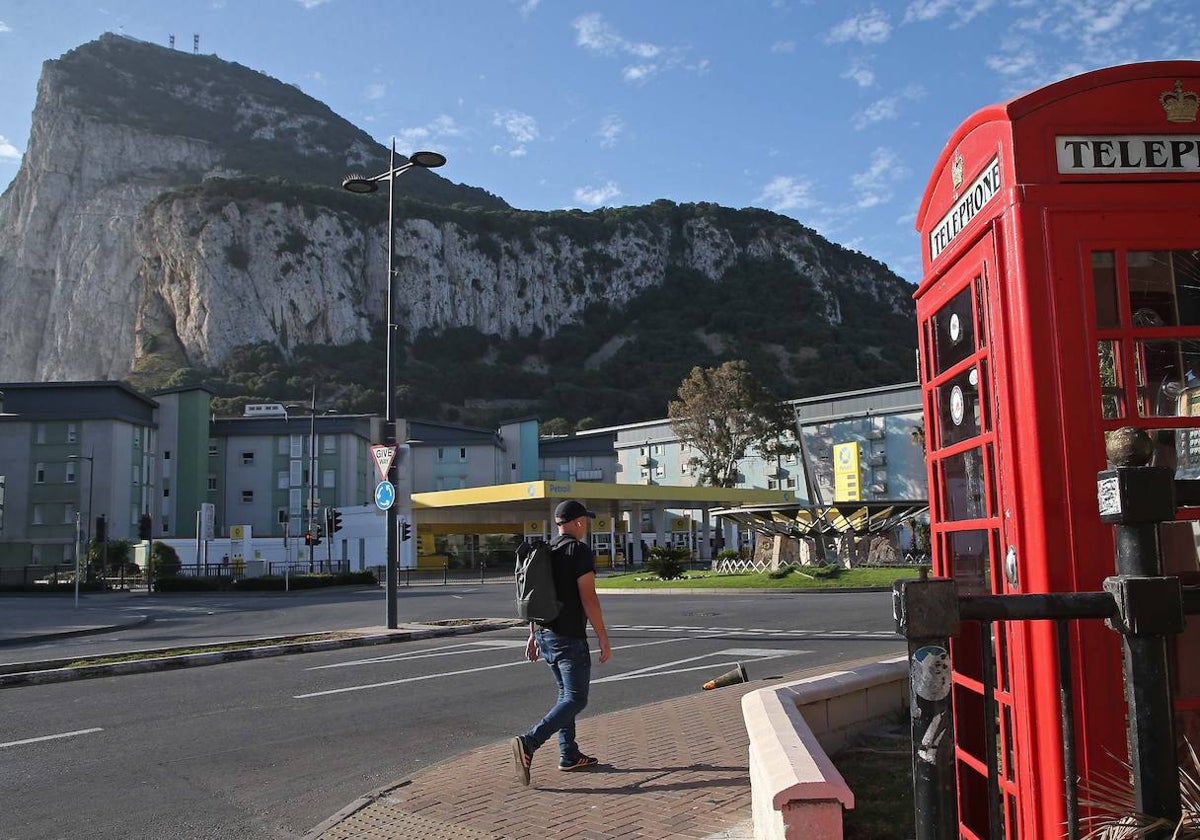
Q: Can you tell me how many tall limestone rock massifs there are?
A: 1